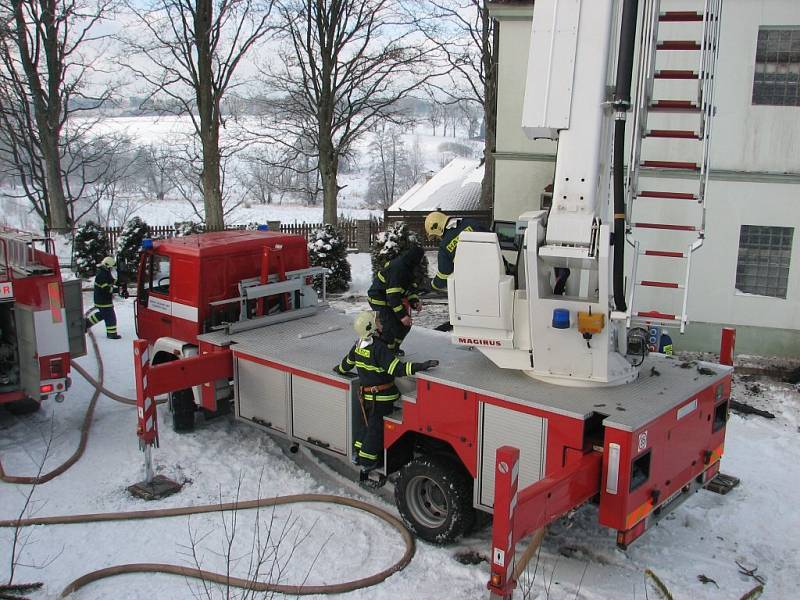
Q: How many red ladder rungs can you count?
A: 11